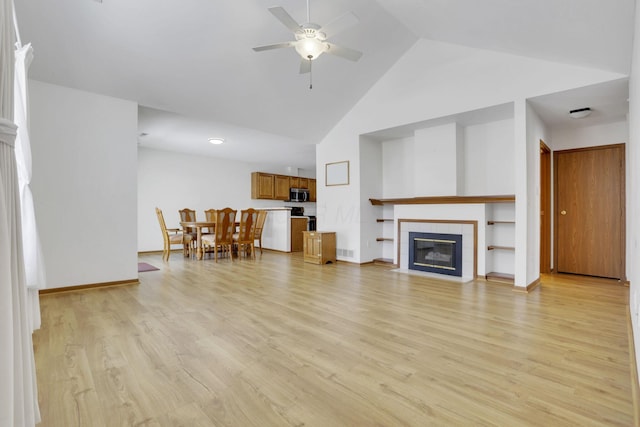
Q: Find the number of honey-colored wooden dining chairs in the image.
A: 6